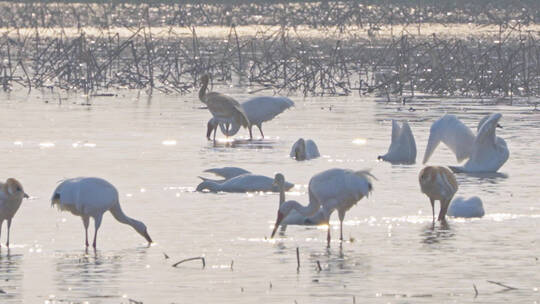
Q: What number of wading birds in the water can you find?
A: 6